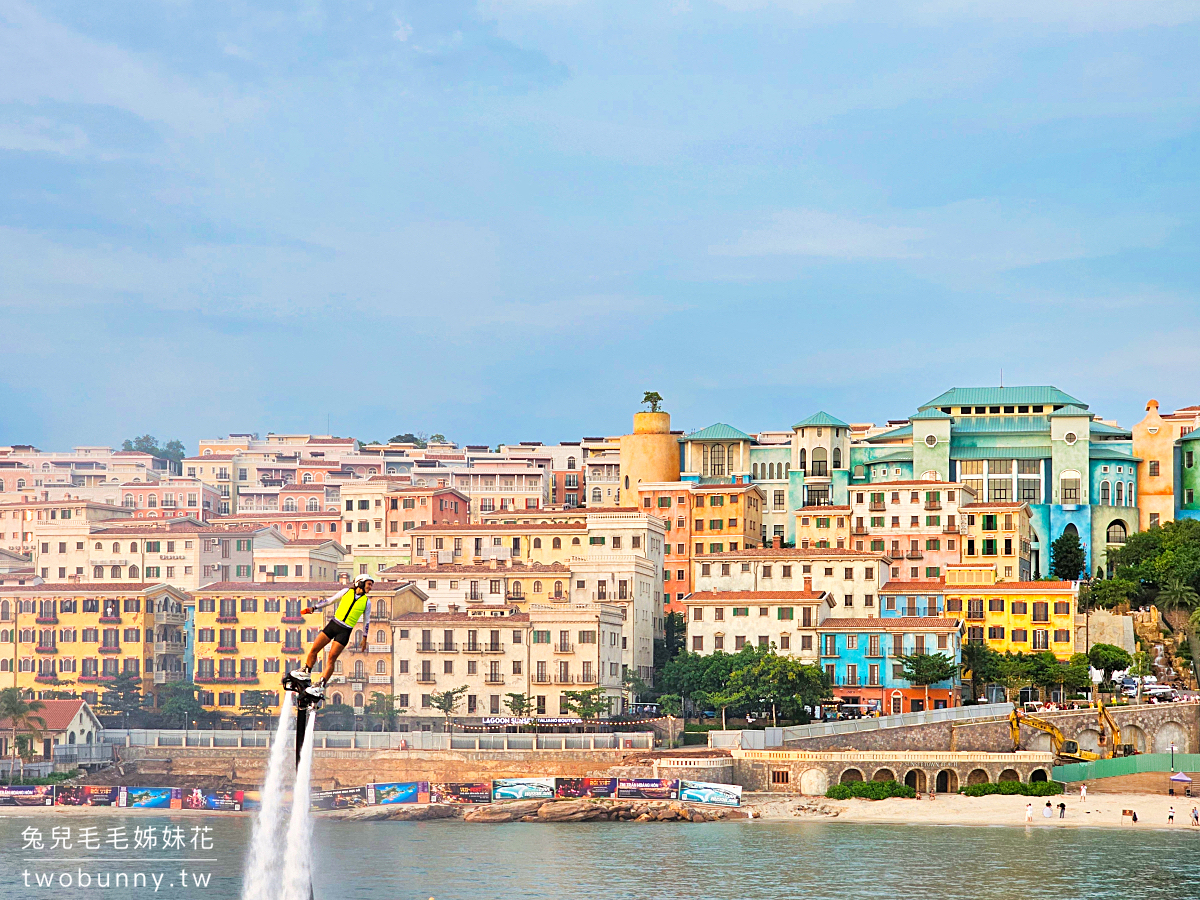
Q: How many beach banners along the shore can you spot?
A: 12